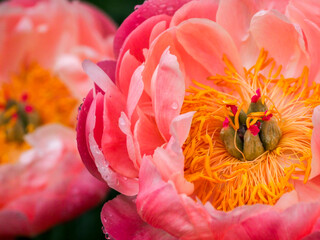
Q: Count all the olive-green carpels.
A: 5